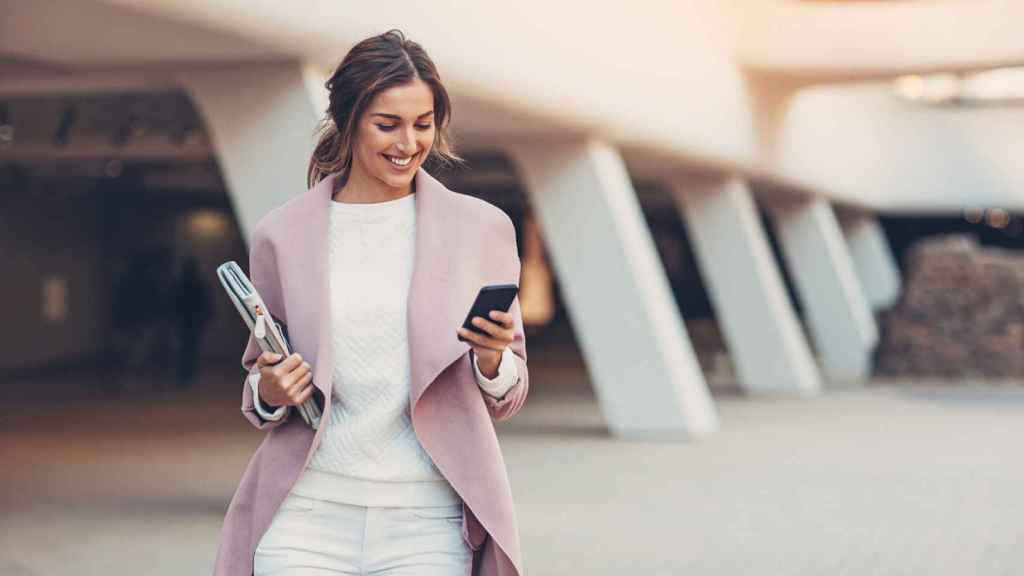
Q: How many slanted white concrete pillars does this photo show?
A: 5